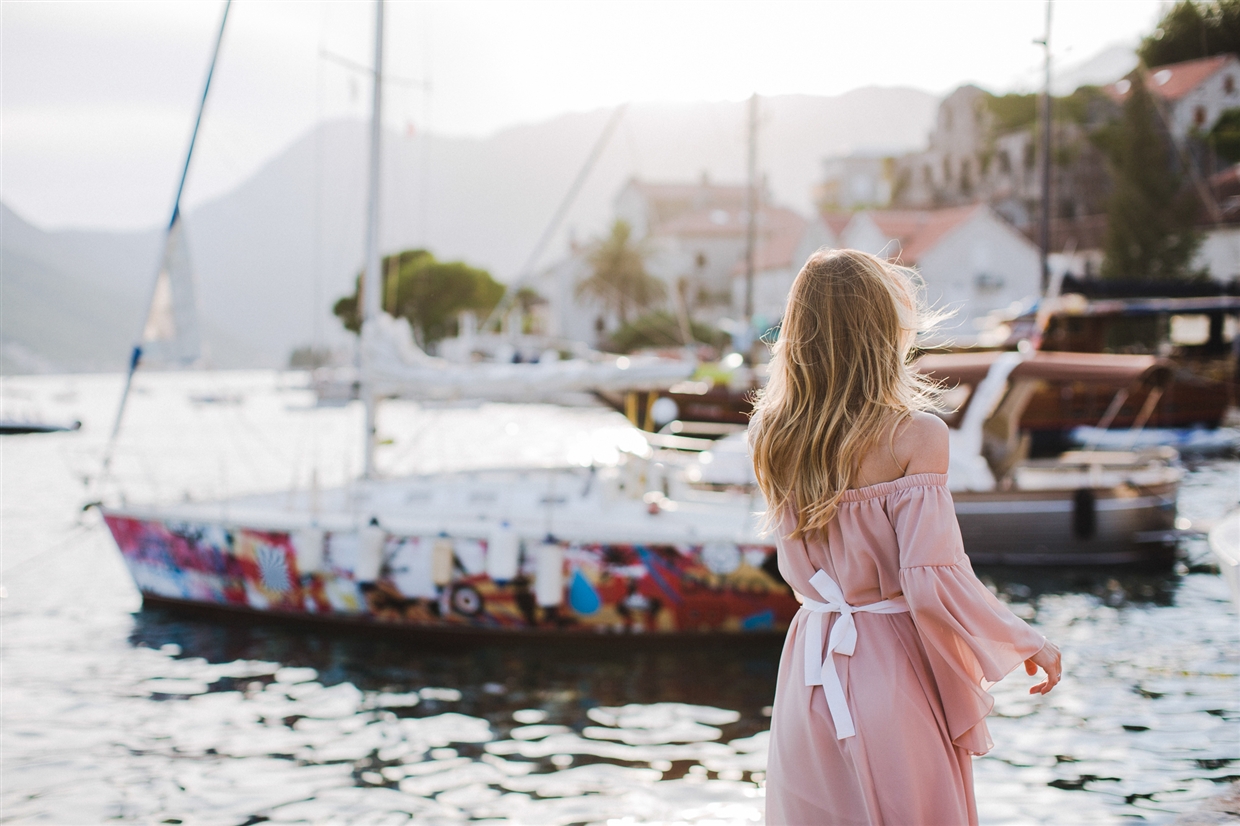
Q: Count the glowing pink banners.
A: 0